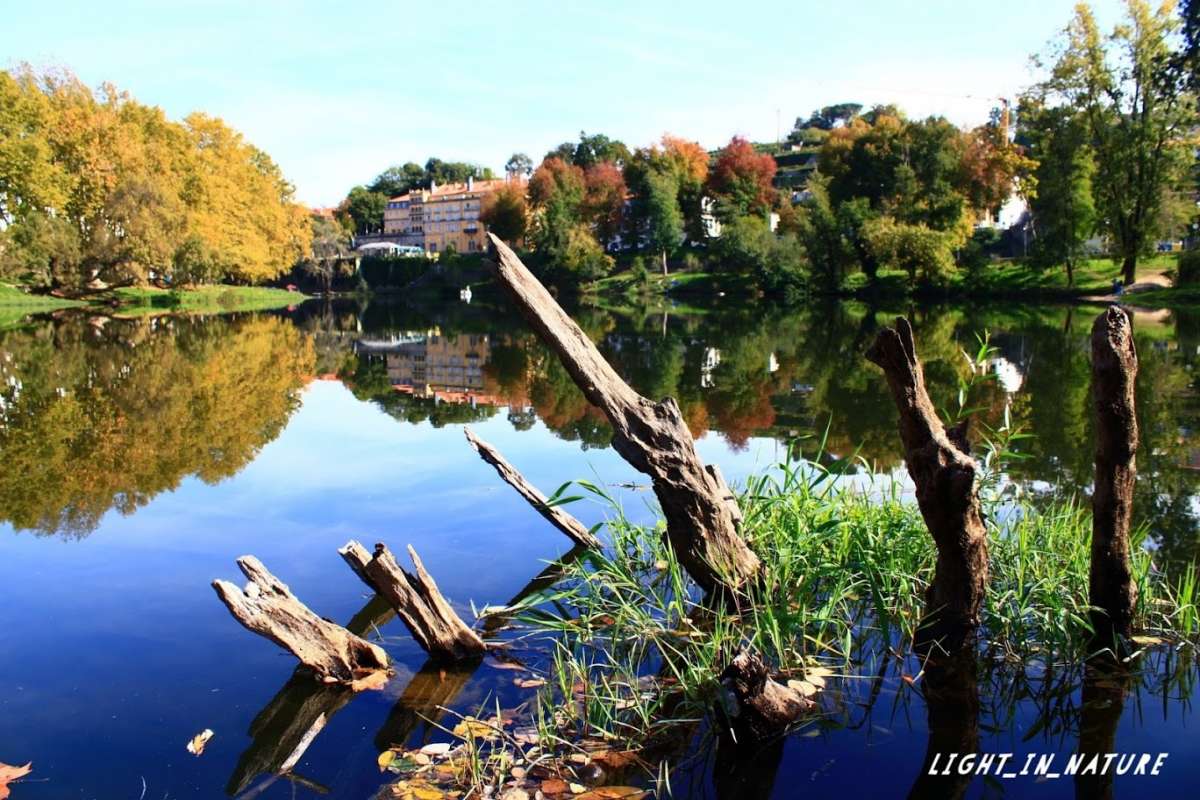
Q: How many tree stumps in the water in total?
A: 7